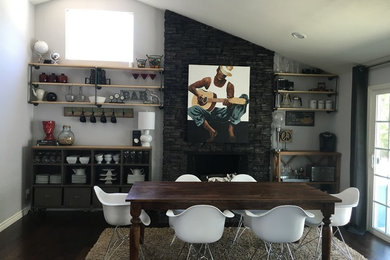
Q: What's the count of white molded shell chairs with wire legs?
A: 6